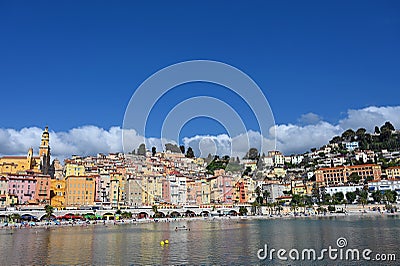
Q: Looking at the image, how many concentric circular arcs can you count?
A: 2